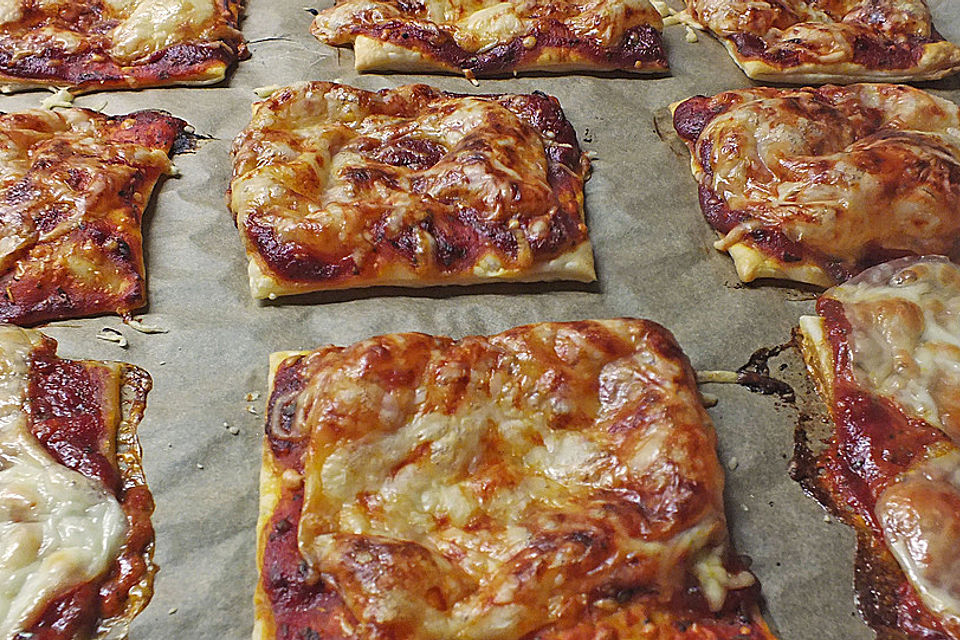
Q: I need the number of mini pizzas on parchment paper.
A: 9